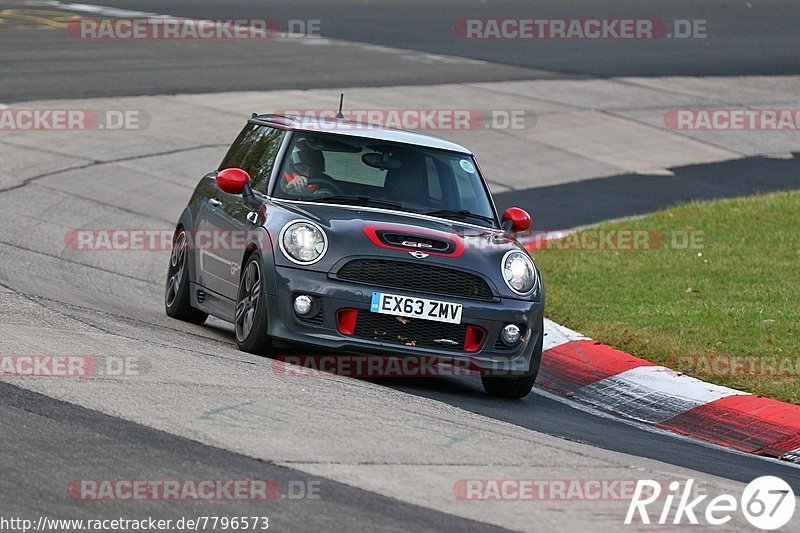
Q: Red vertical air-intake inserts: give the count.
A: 2